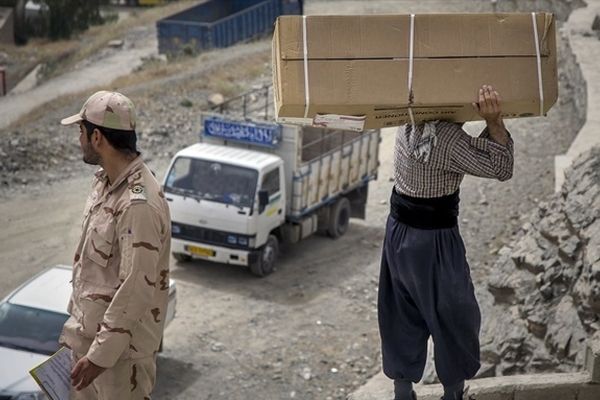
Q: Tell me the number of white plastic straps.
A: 3